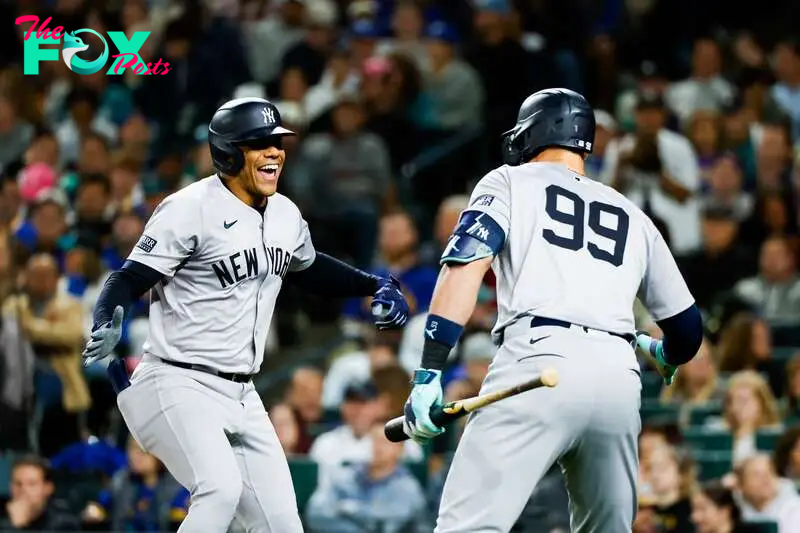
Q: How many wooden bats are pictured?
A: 1